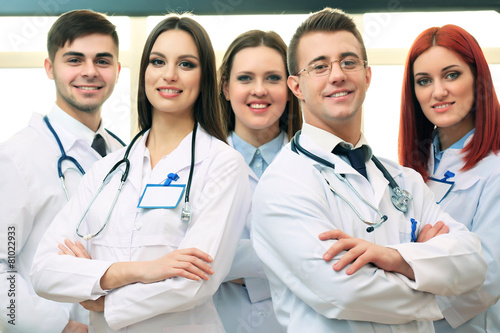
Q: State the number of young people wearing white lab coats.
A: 5